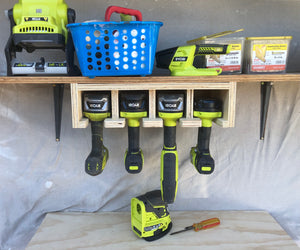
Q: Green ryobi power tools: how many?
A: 7